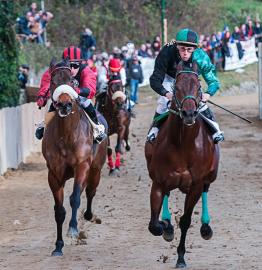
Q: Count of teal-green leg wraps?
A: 2